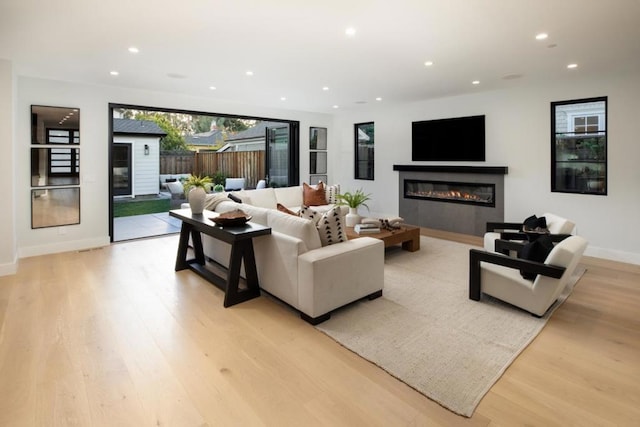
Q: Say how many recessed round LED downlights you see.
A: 13